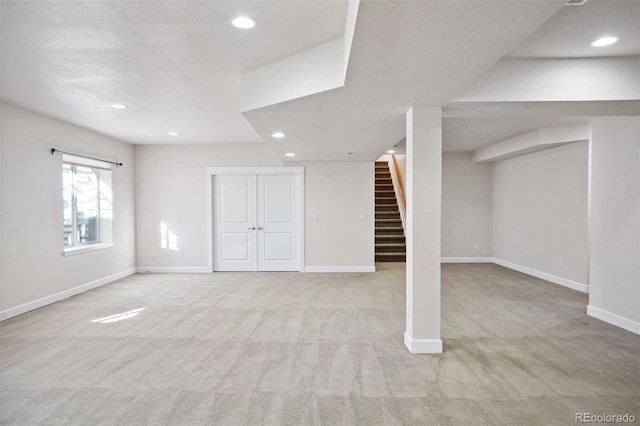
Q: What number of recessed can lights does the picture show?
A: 7